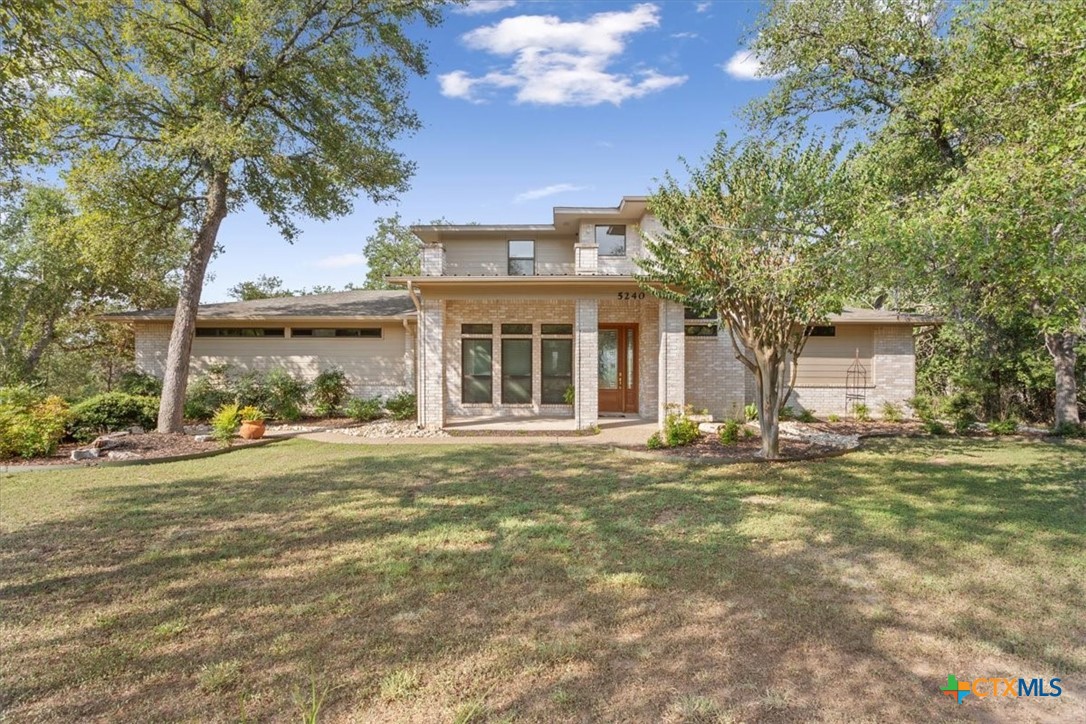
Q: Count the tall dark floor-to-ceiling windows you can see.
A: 3